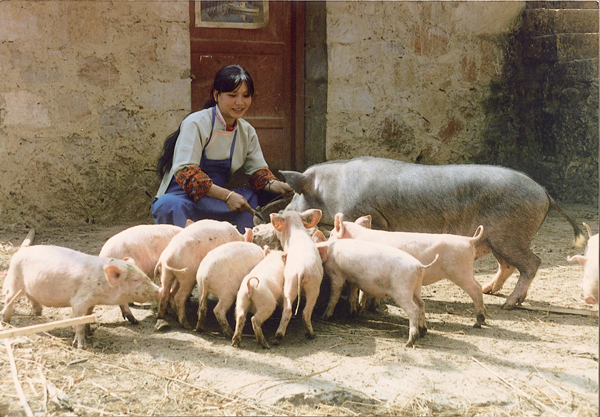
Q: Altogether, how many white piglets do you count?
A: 9